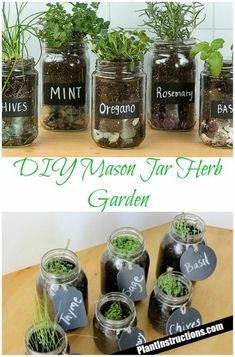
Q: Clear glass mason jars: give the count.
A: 11